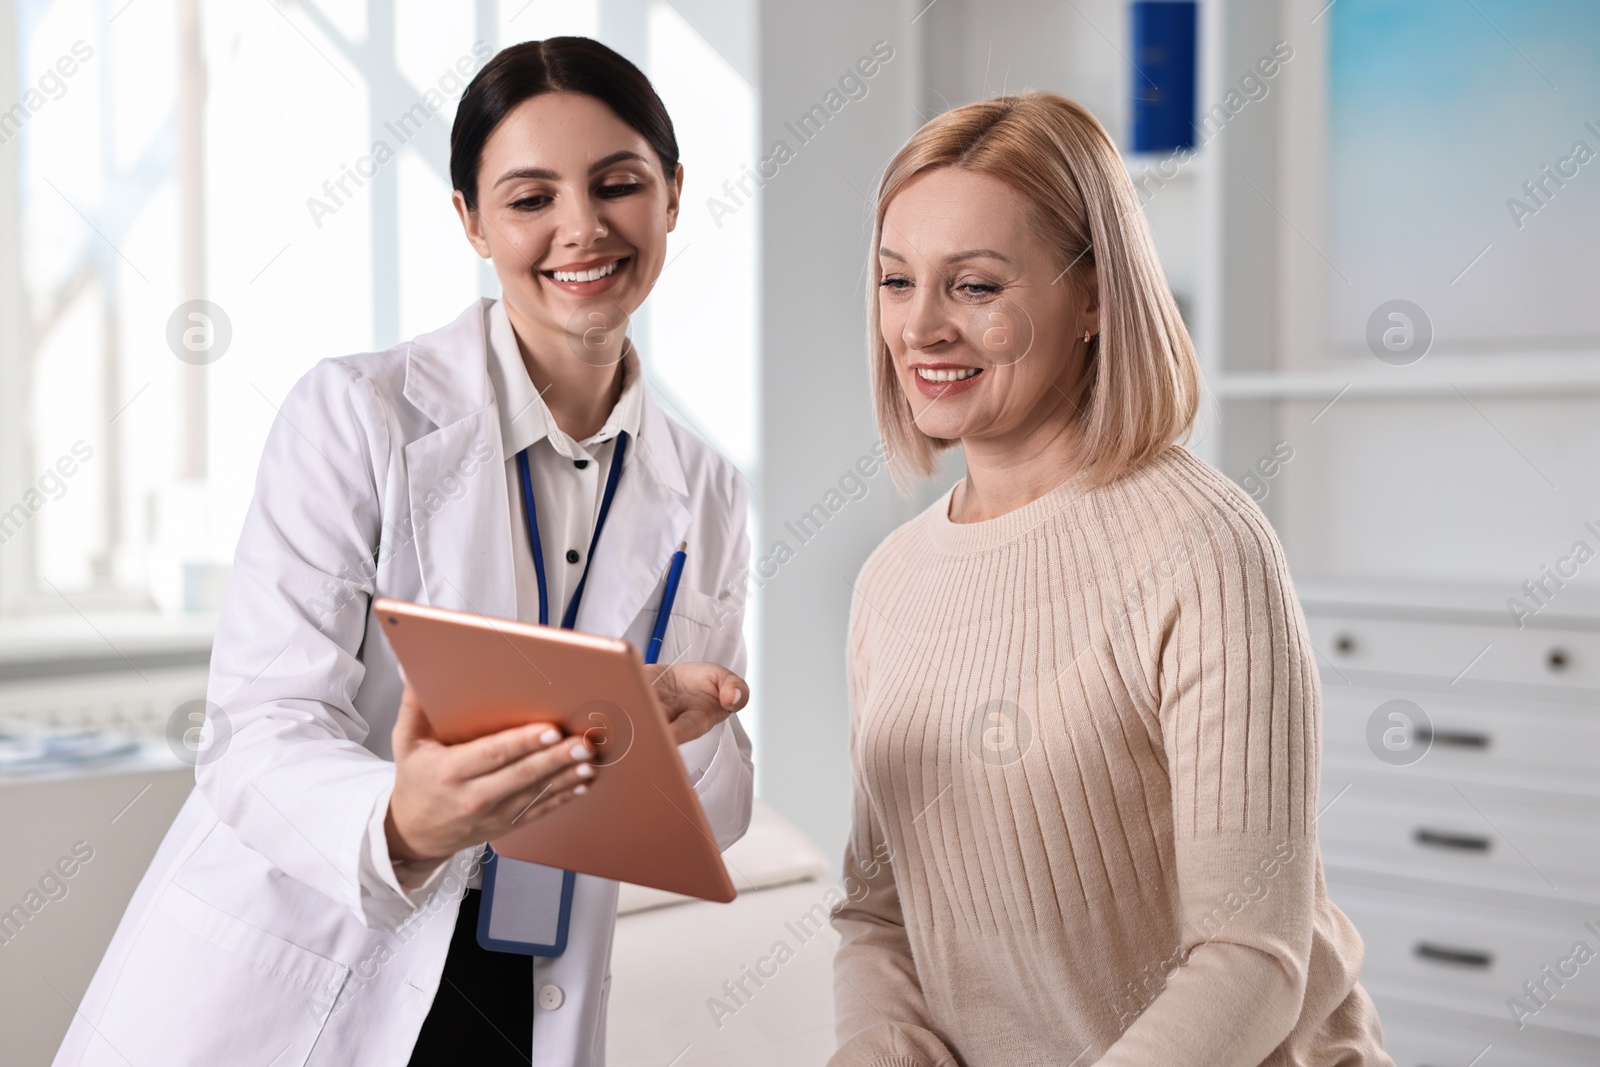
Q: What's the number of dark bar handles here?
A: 3